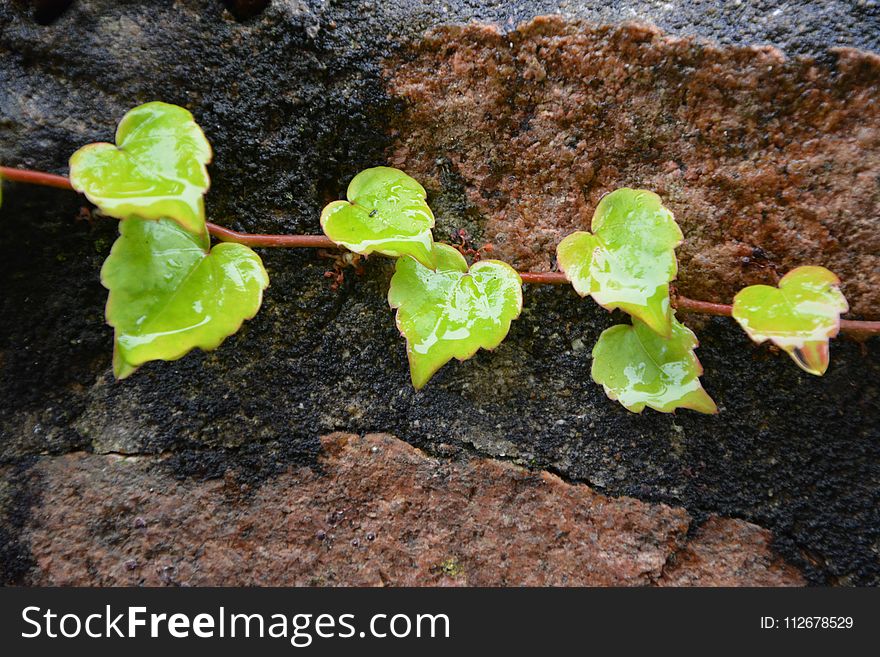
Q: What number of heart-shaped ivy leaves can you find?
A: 7